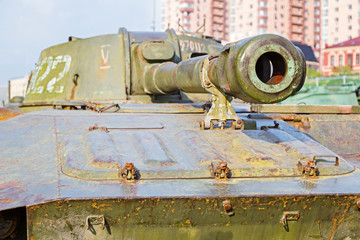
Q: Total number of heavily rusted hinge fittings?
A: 3